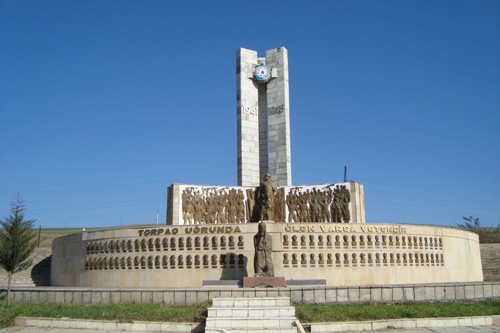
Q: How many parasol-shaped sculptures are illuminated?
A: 0